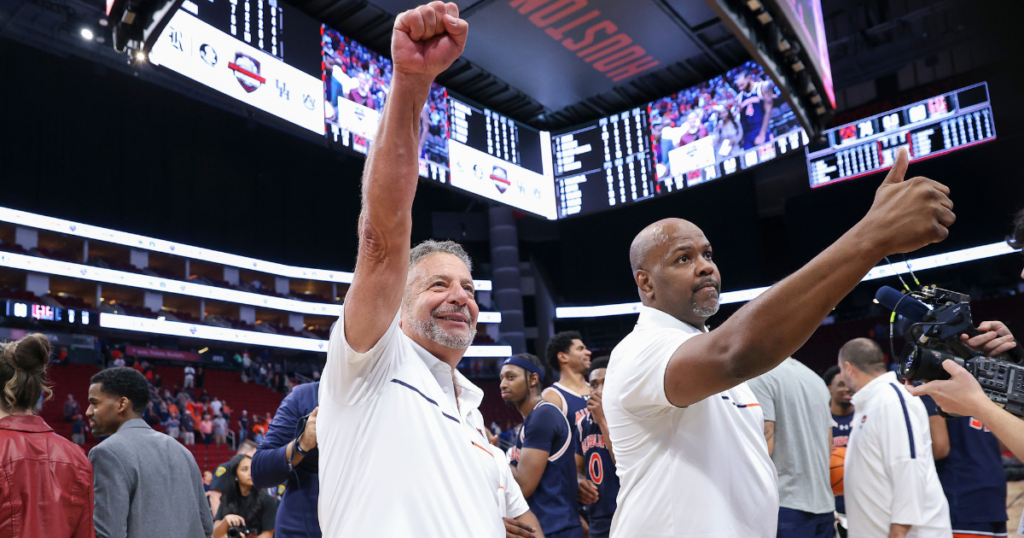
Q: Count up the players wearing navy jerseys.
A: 5